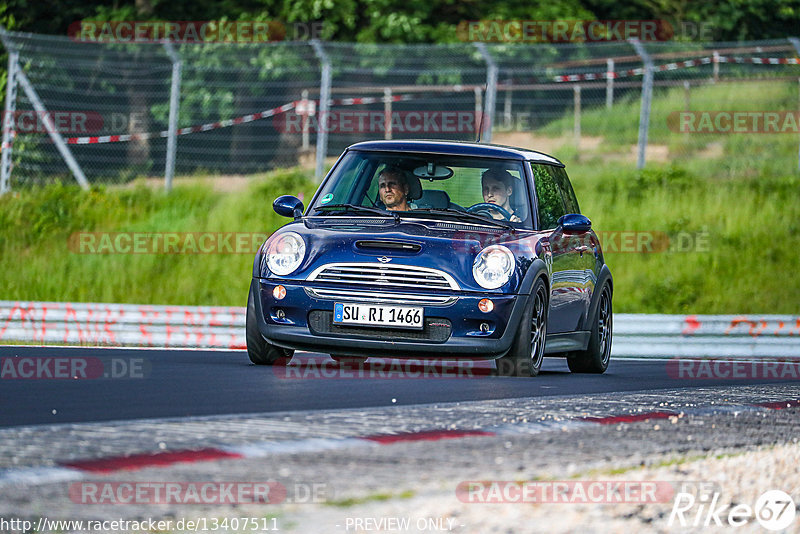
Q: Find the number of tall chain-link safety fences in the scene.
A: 1